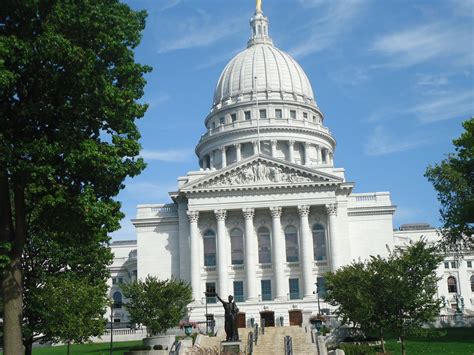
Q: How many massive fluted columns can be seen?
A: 6